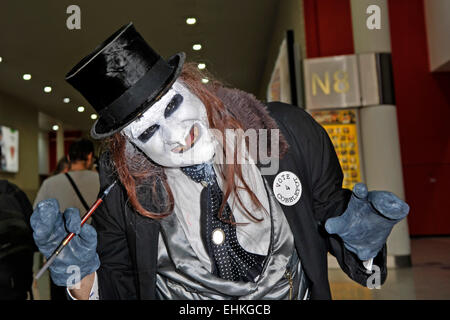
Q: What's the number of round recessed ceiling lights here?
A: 11